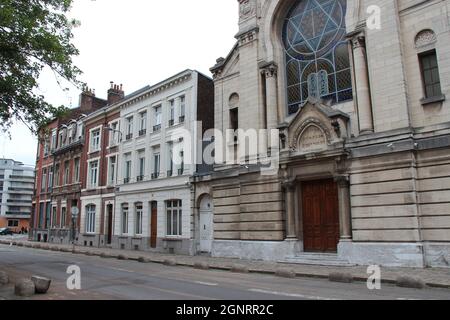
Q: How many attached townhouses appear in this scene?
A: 4